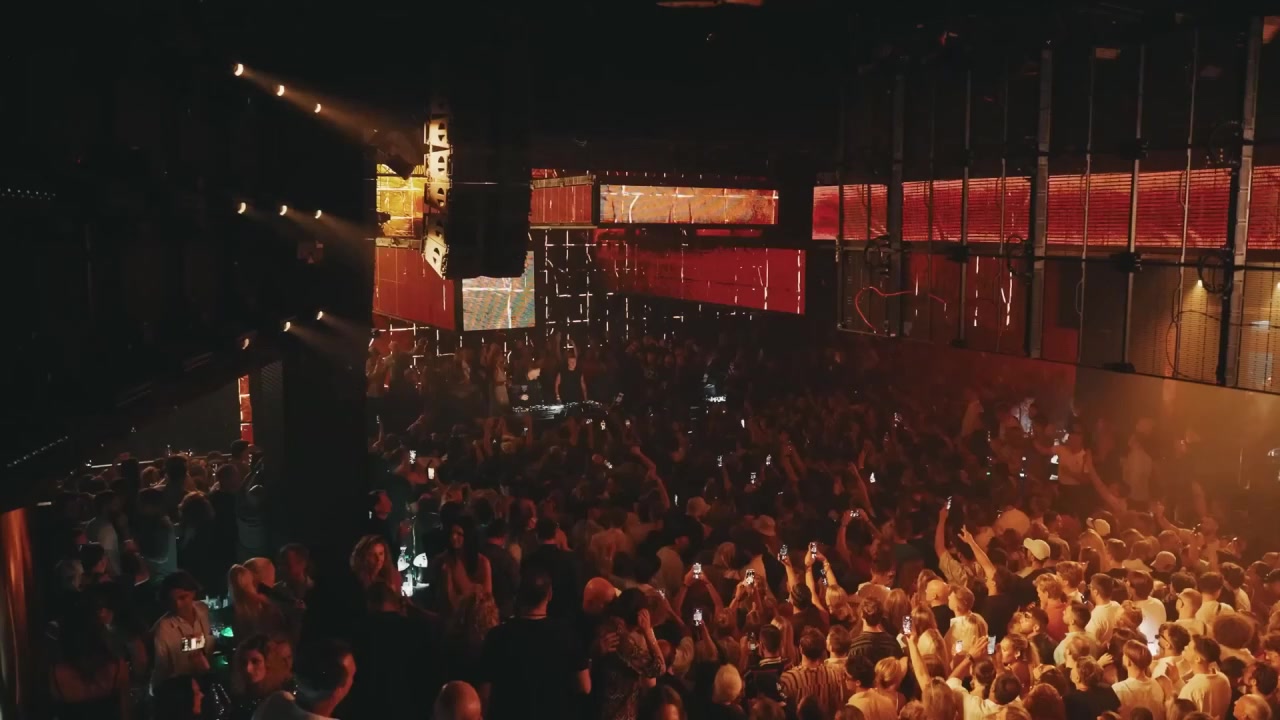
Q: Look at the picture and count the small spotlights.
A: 9